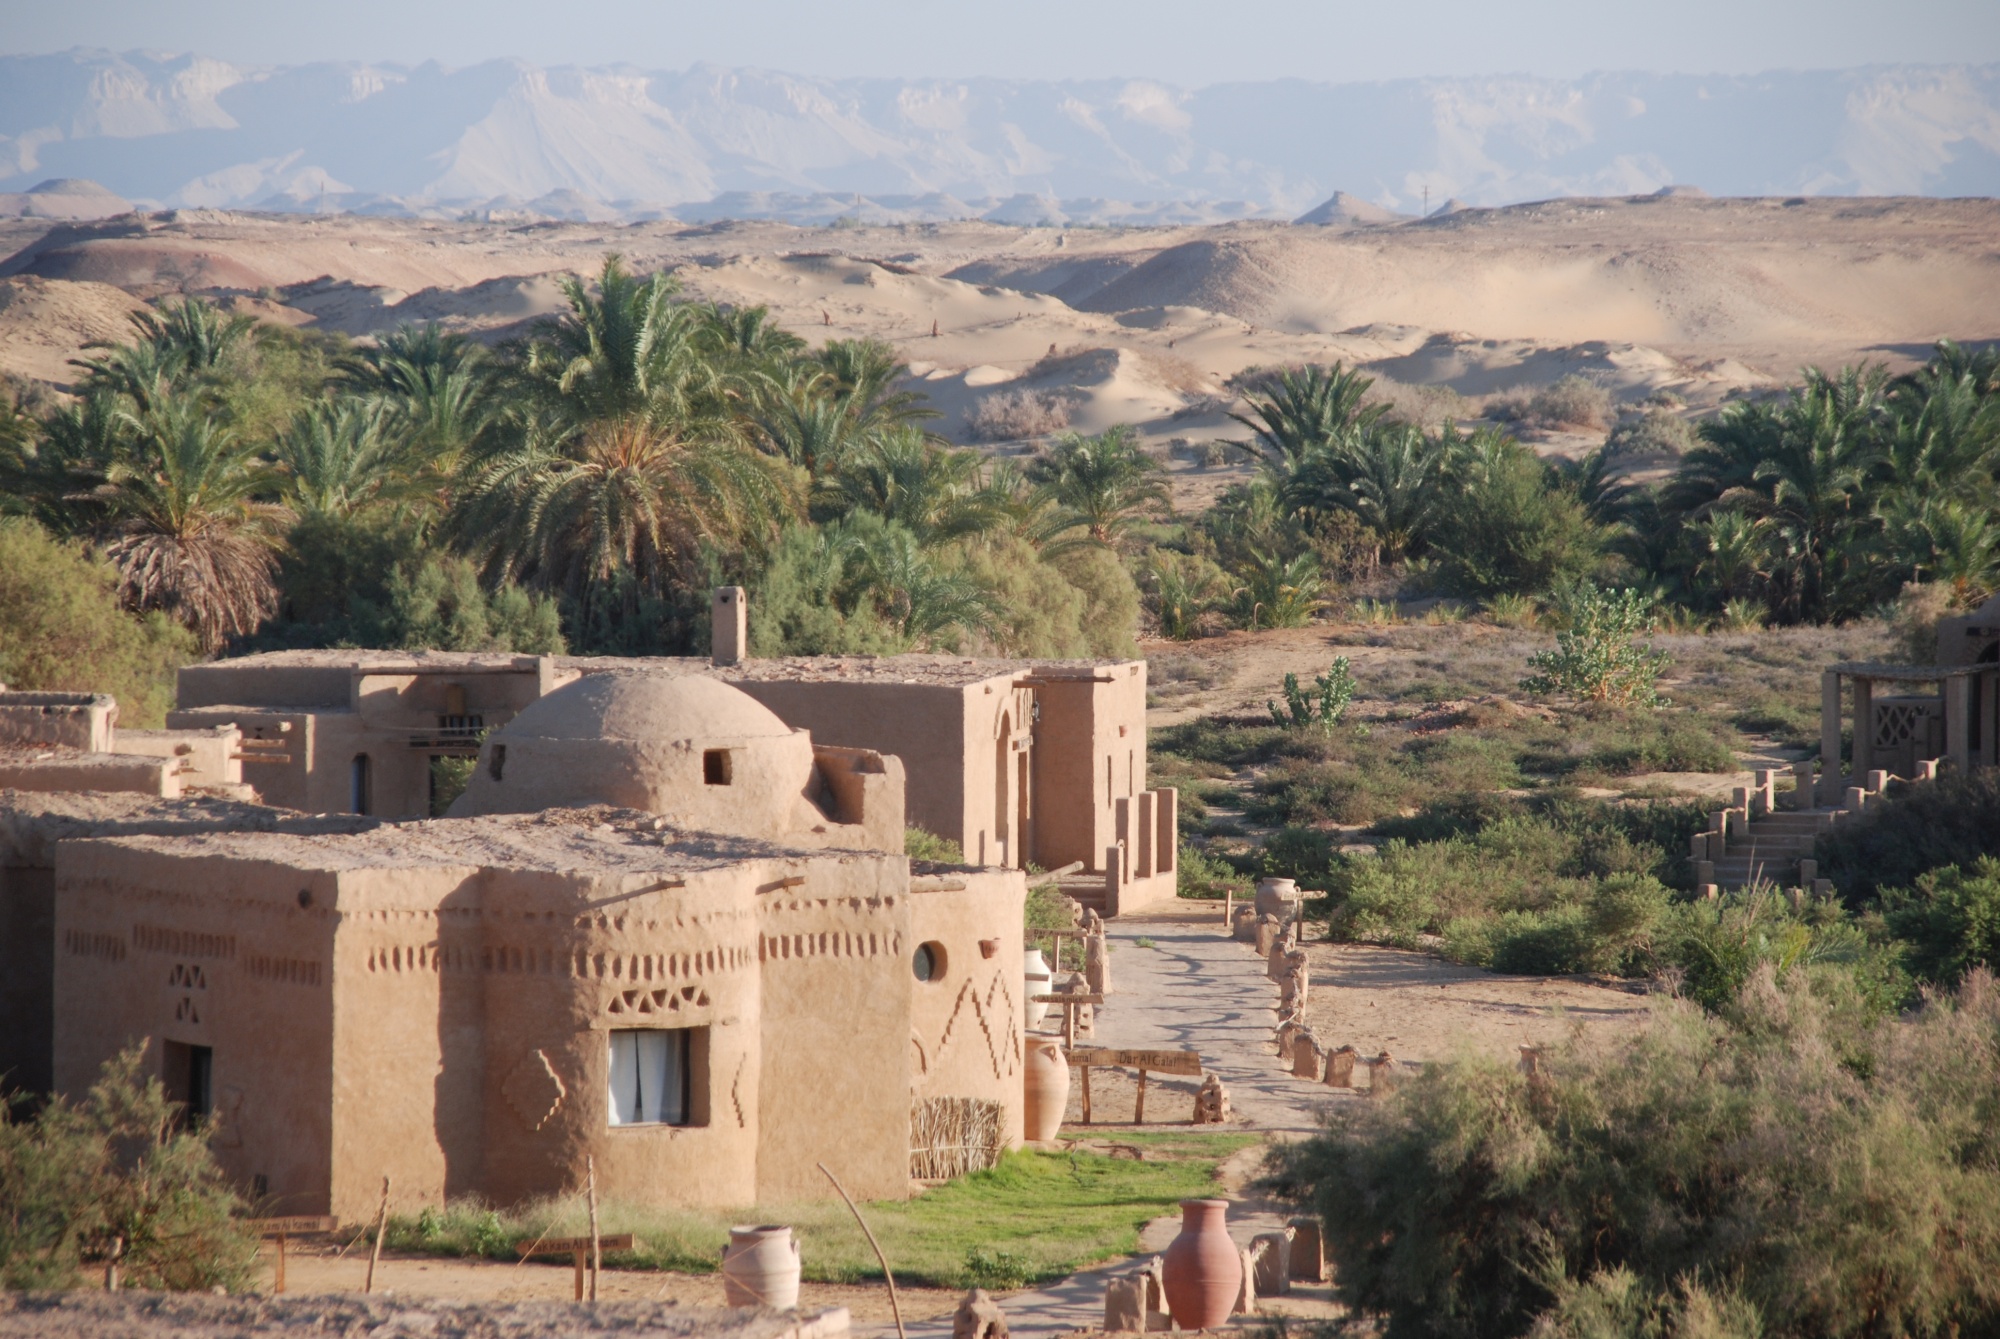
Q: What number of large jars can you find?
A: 5